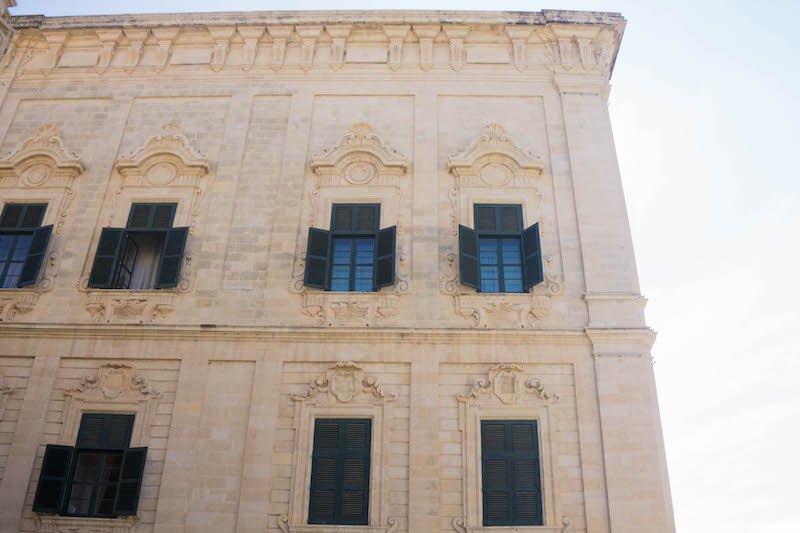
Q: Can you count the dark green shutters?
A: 13